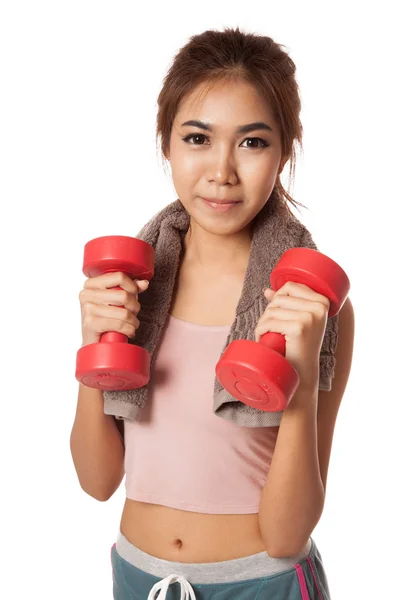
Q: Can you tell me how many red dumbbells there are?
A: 2